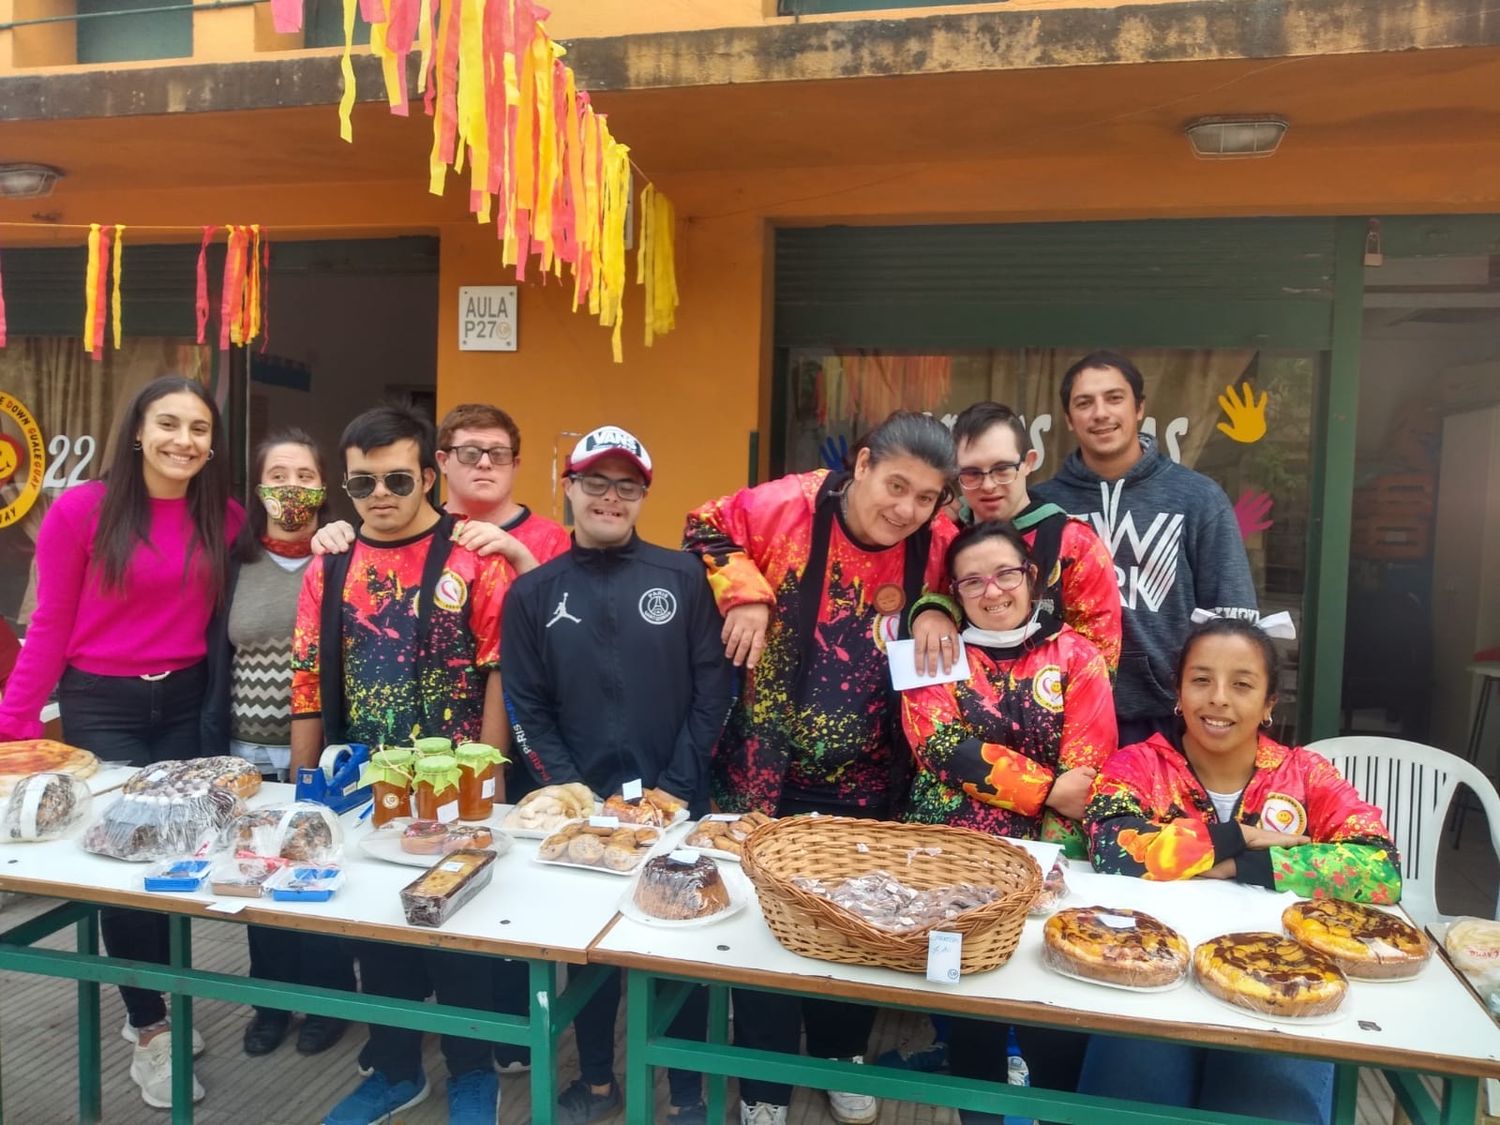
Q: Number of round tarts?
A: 3